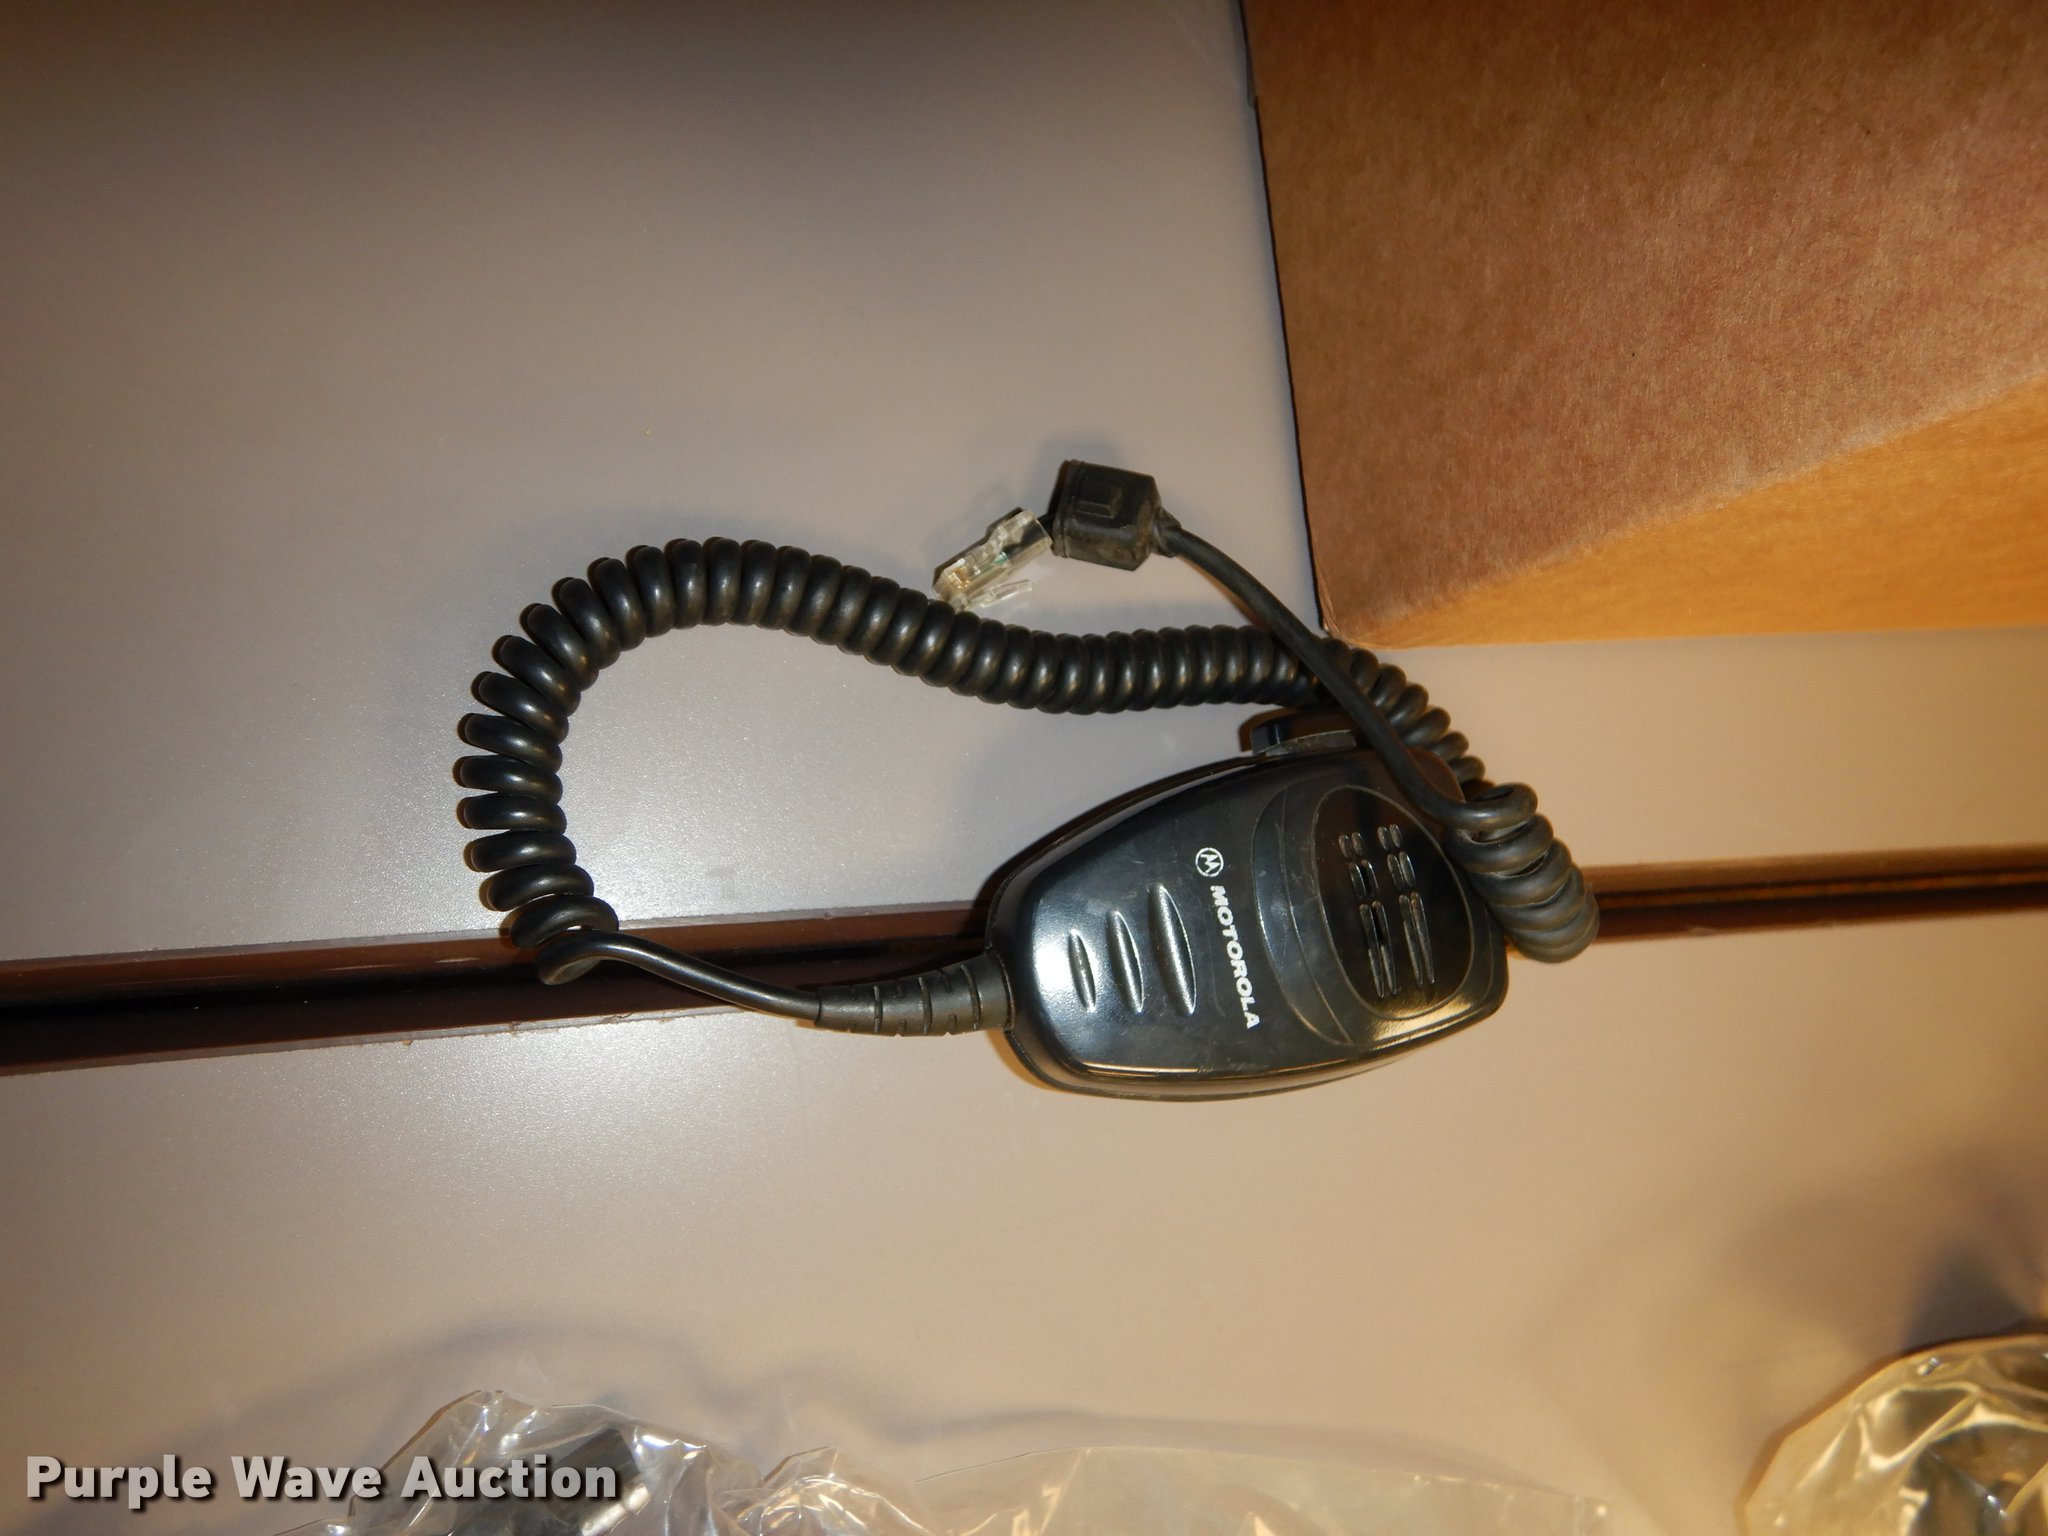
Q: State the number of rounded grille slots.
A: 12